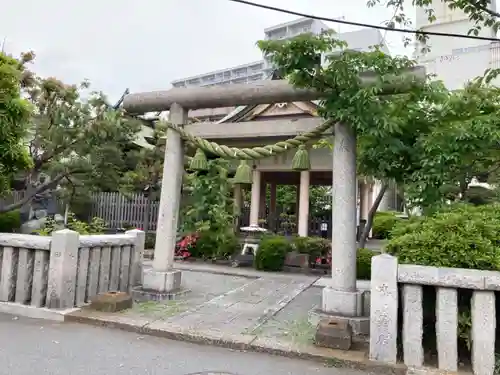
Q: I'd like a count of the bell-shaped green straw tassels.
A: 3